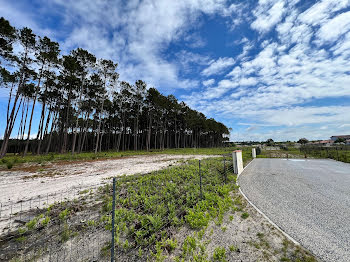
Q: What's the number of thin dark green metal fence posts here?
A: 3